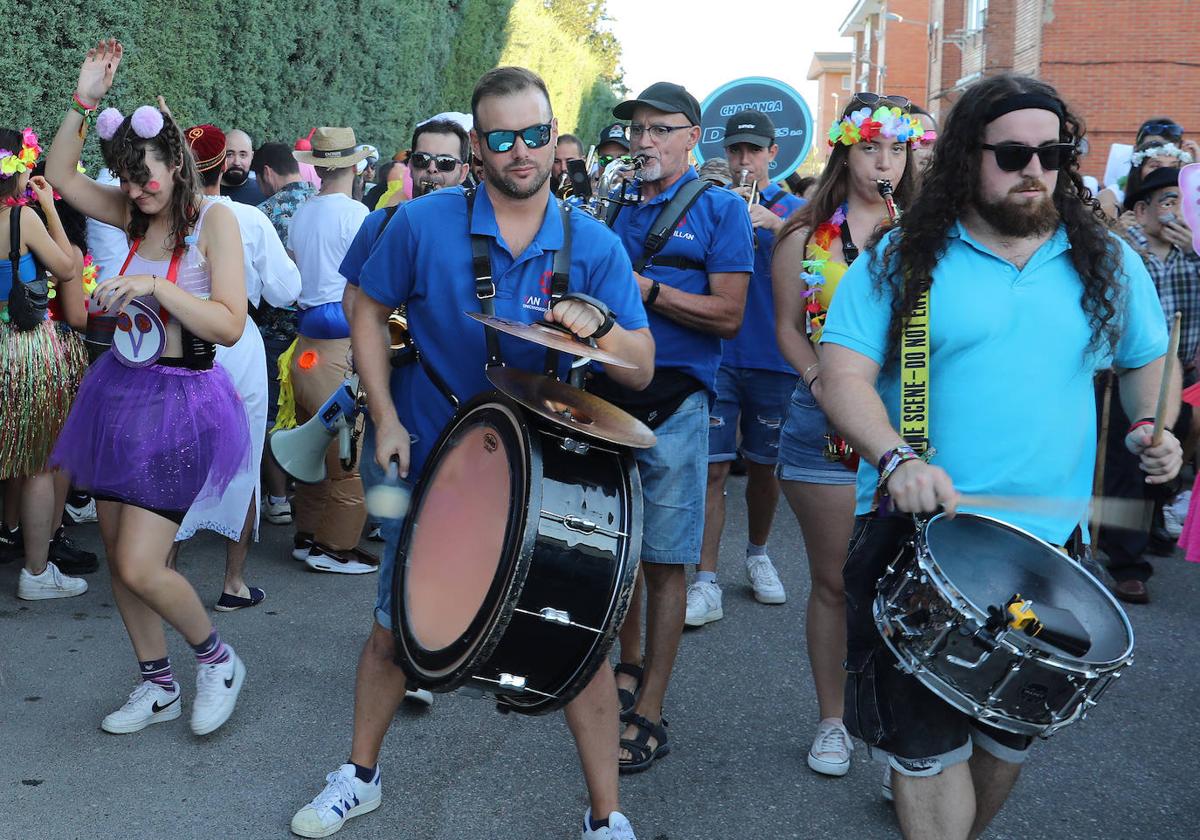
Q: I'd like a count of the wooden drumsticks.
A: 2